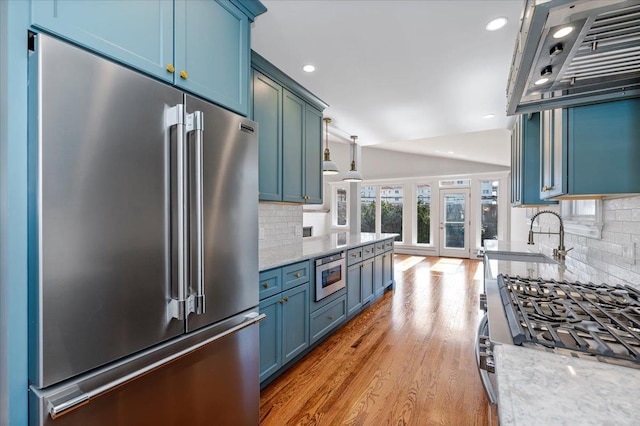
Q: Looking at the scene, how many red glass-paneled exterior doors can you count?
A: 0